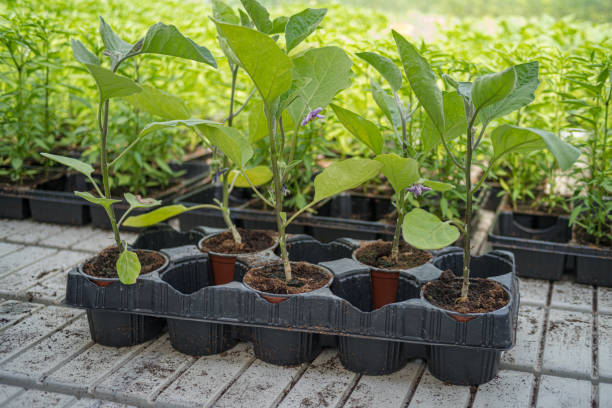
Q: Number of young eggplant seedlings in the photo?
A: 5